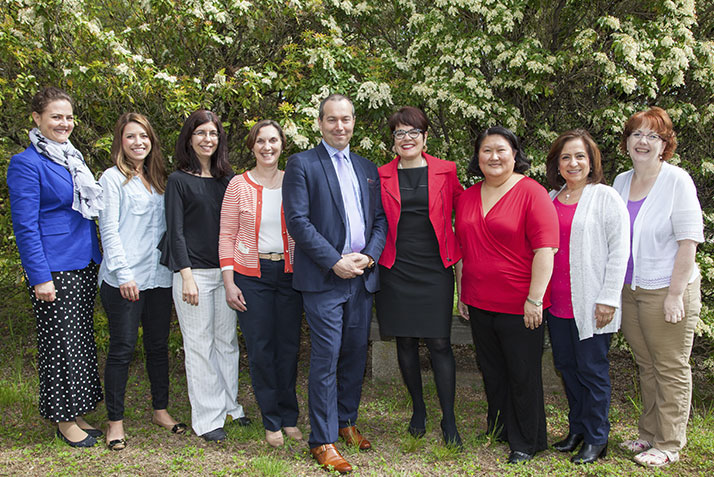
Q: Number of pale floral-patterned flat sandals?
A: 2